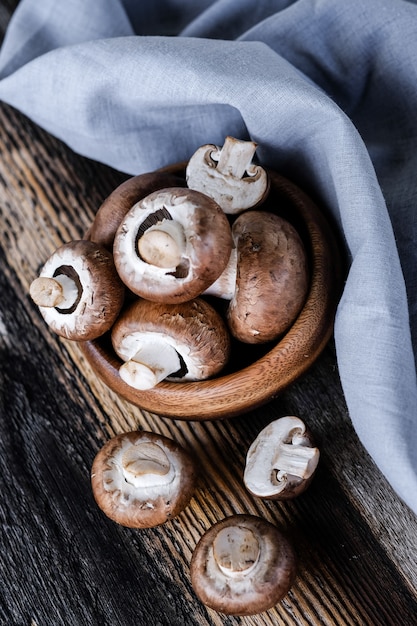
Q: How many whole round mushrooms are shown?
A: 6